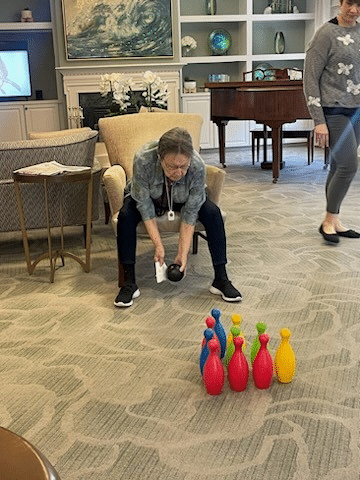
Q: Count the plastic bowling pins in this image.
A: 10